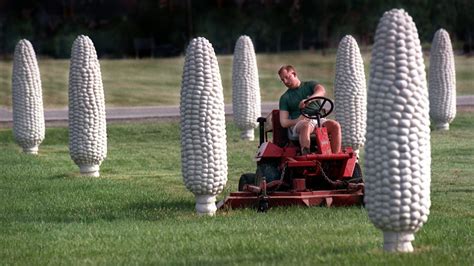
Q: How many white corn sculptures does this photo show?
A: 7